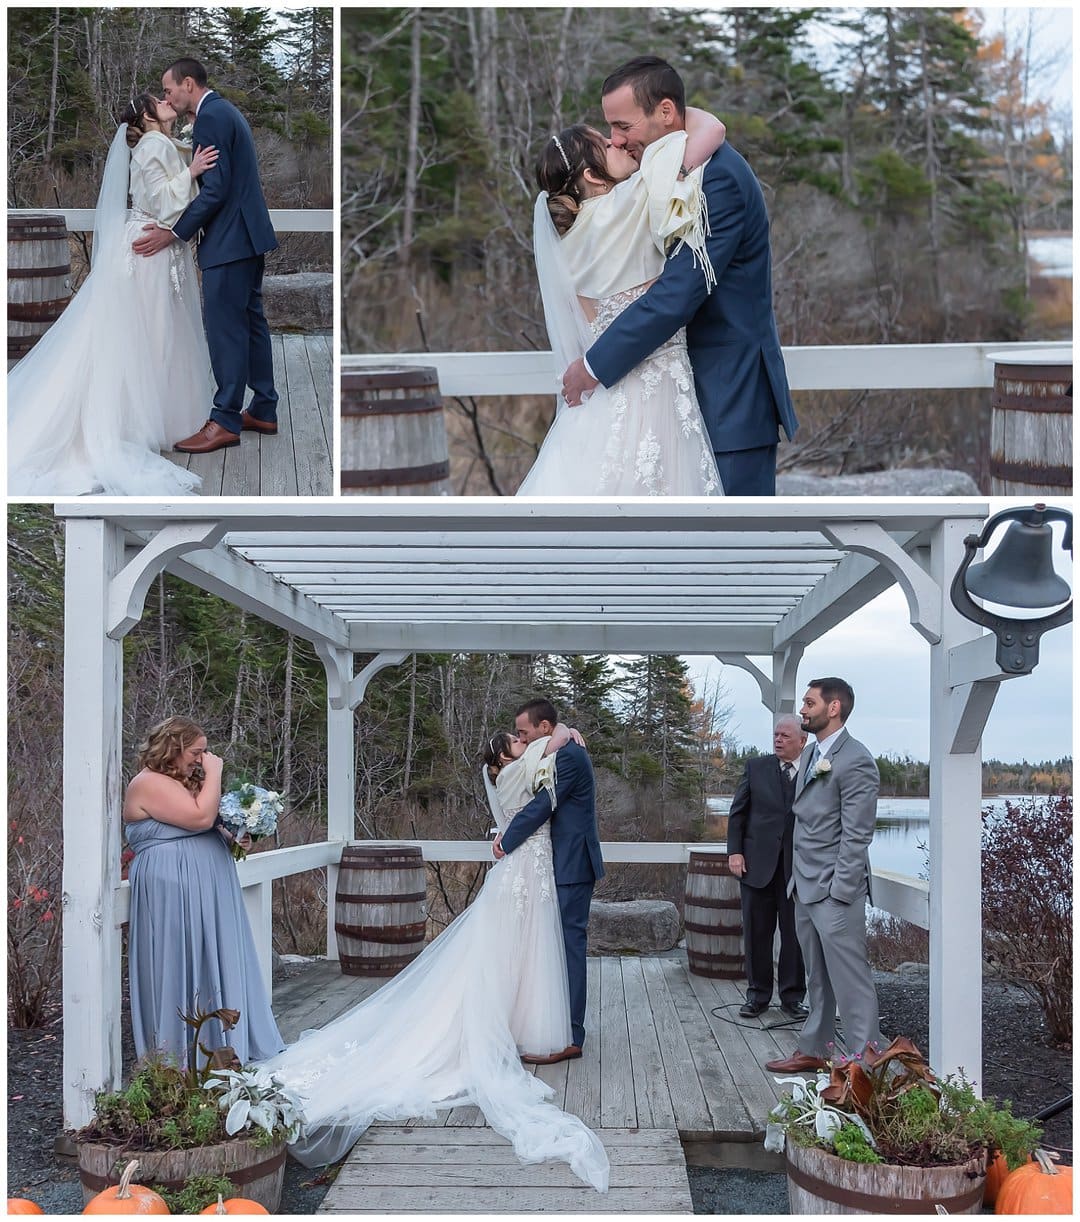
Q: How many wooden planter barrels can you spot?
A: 2